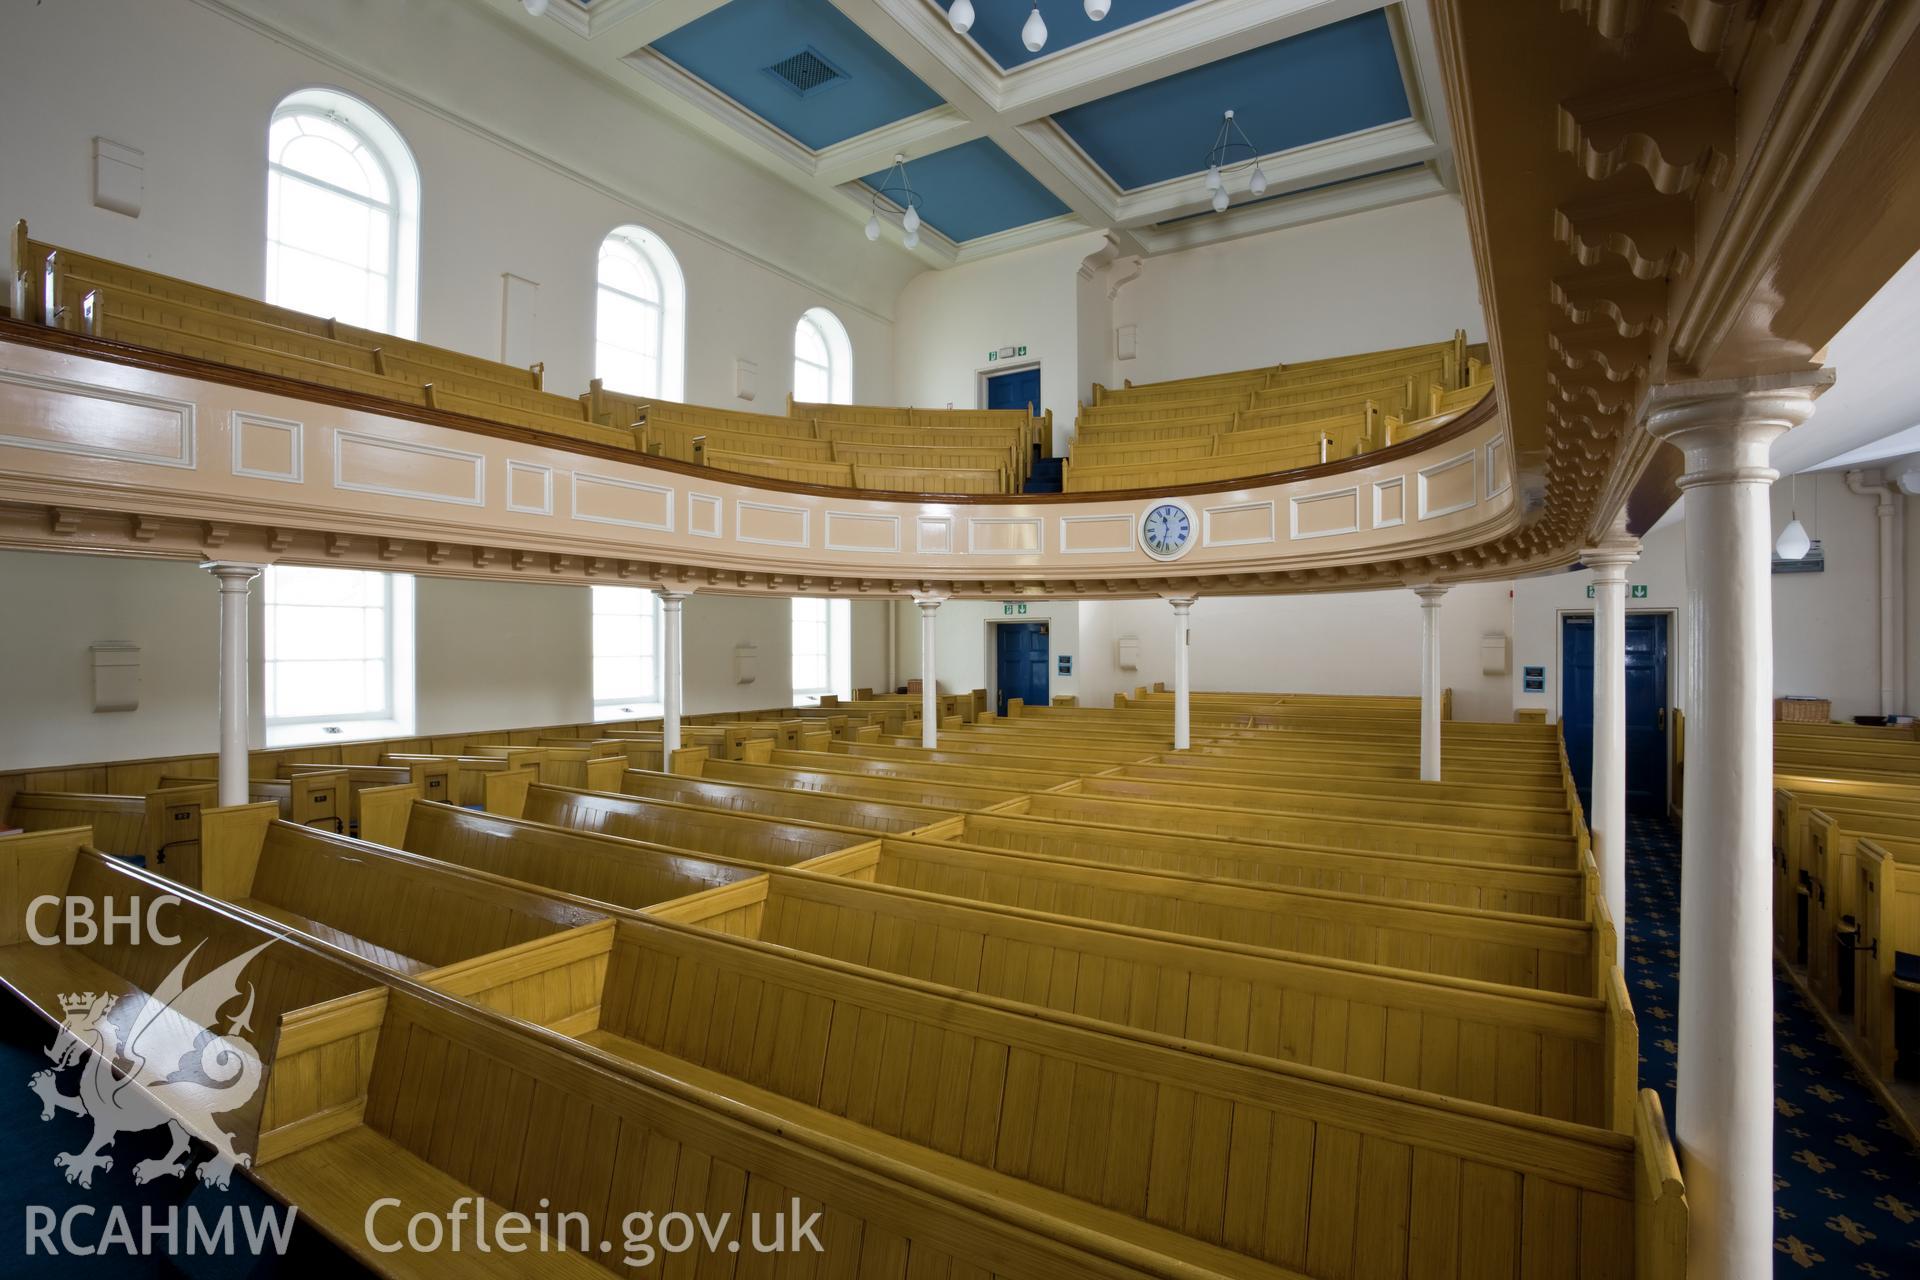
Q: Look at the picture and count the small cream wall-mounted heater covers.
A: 7